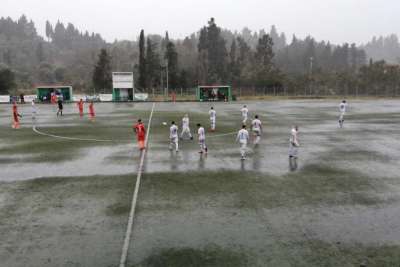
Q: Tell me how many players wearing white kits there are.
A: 10